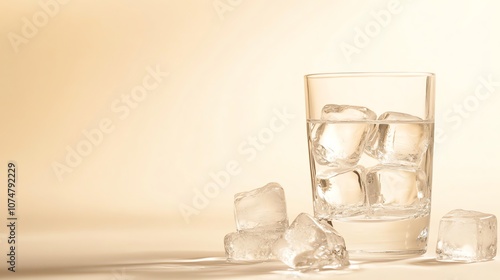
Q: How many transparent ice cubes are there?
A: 8